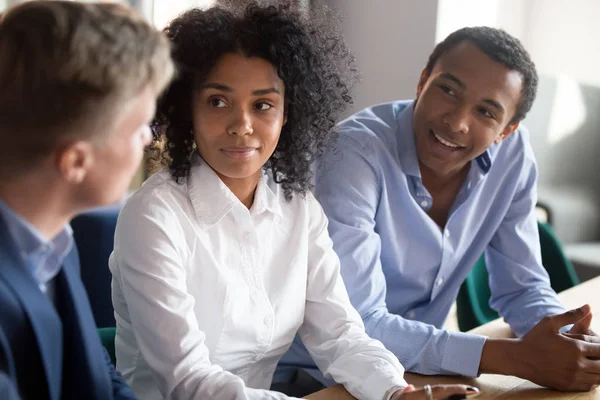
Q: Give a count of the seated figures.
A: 3